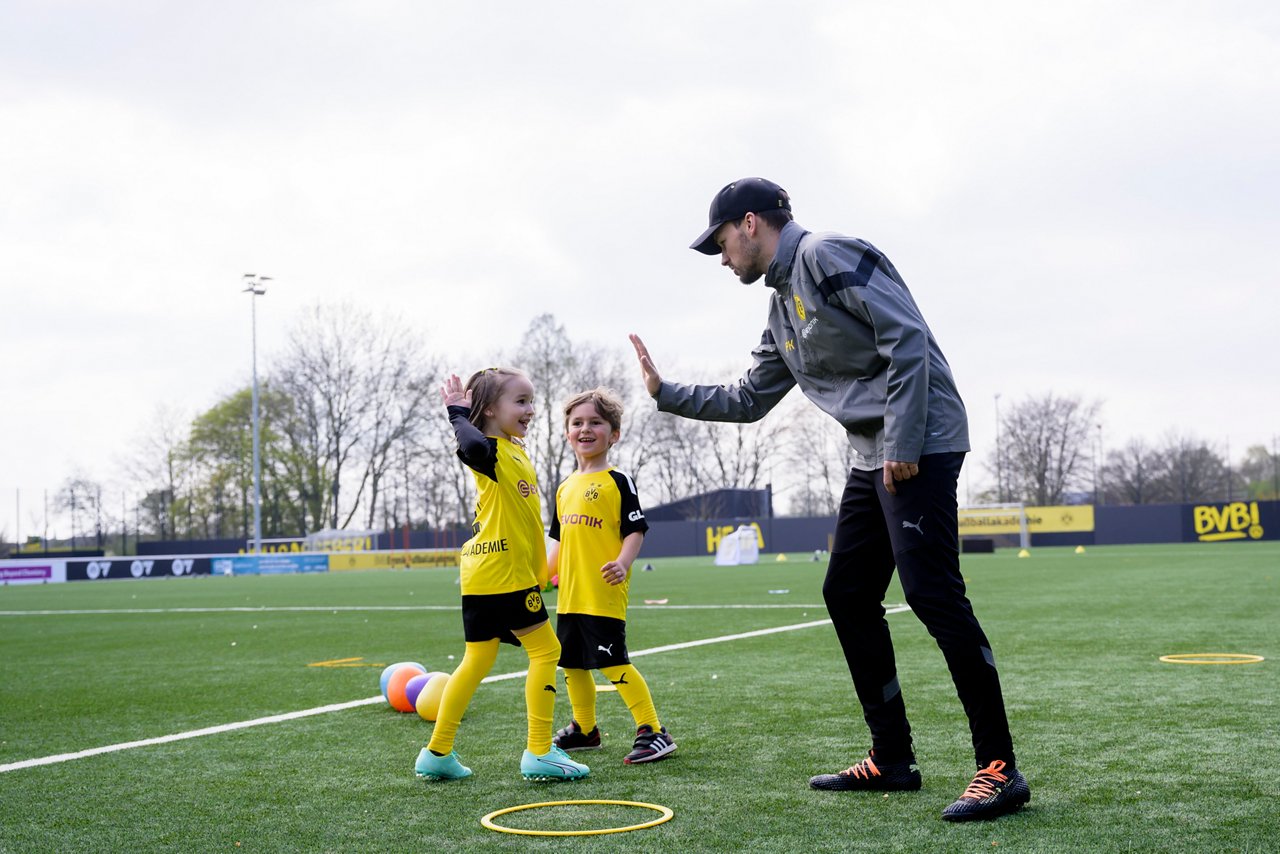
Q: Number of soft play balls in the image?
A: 4